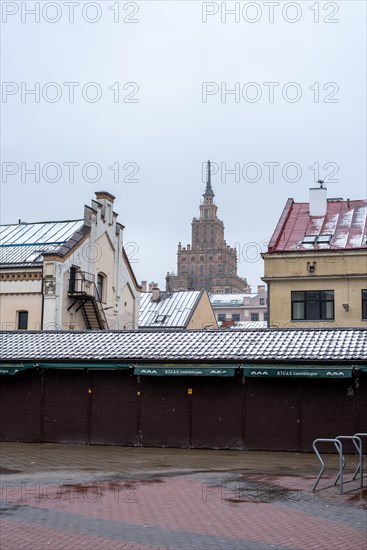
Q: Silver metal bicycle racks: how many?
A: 3